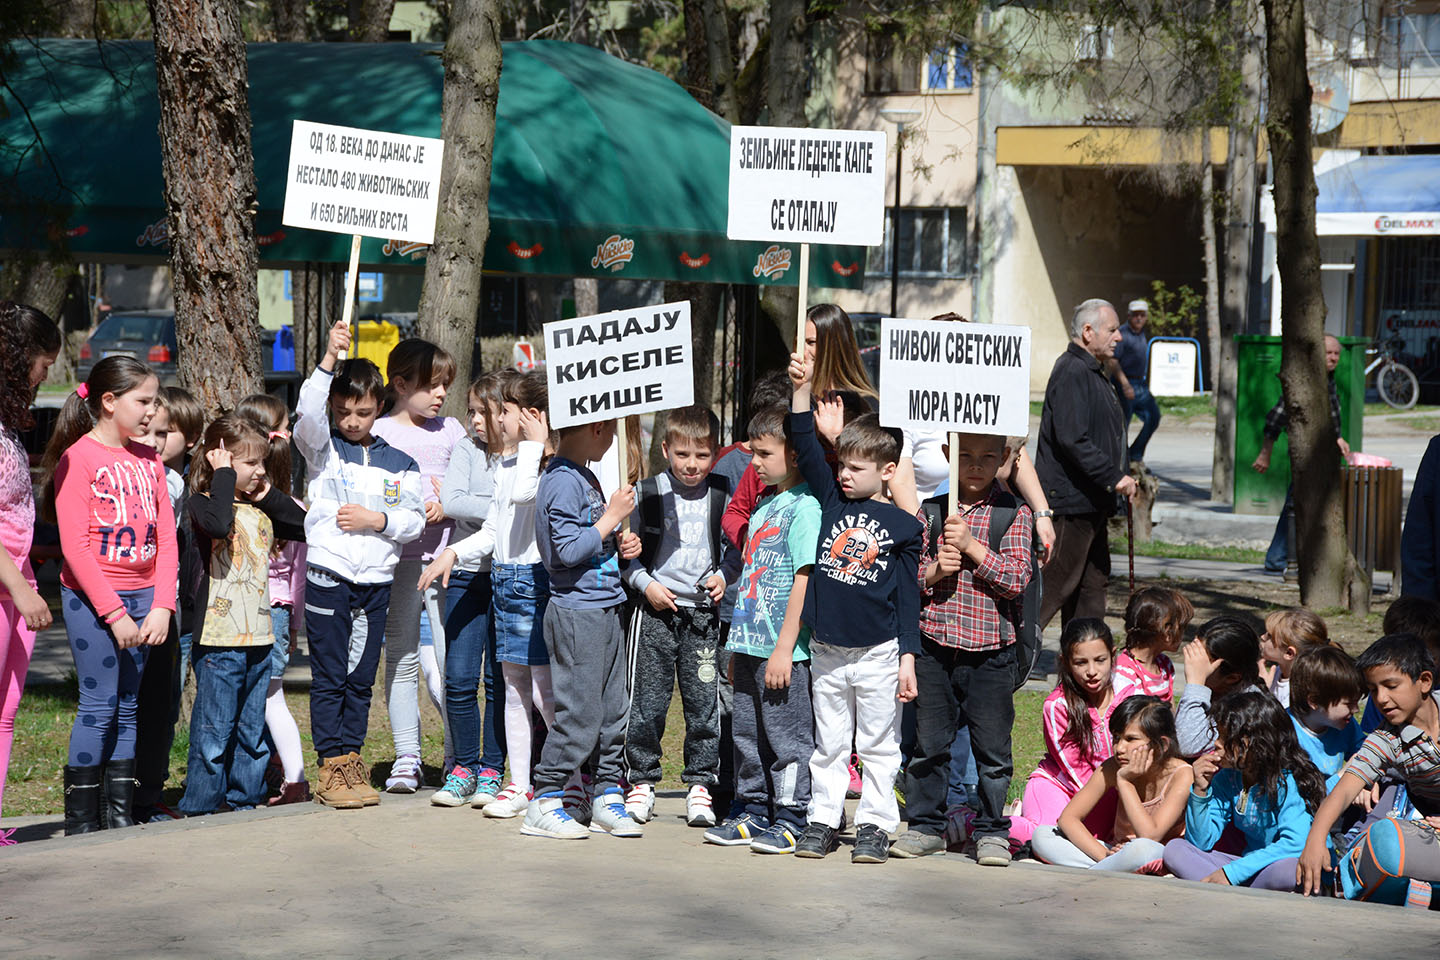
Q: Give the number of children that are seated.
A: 9